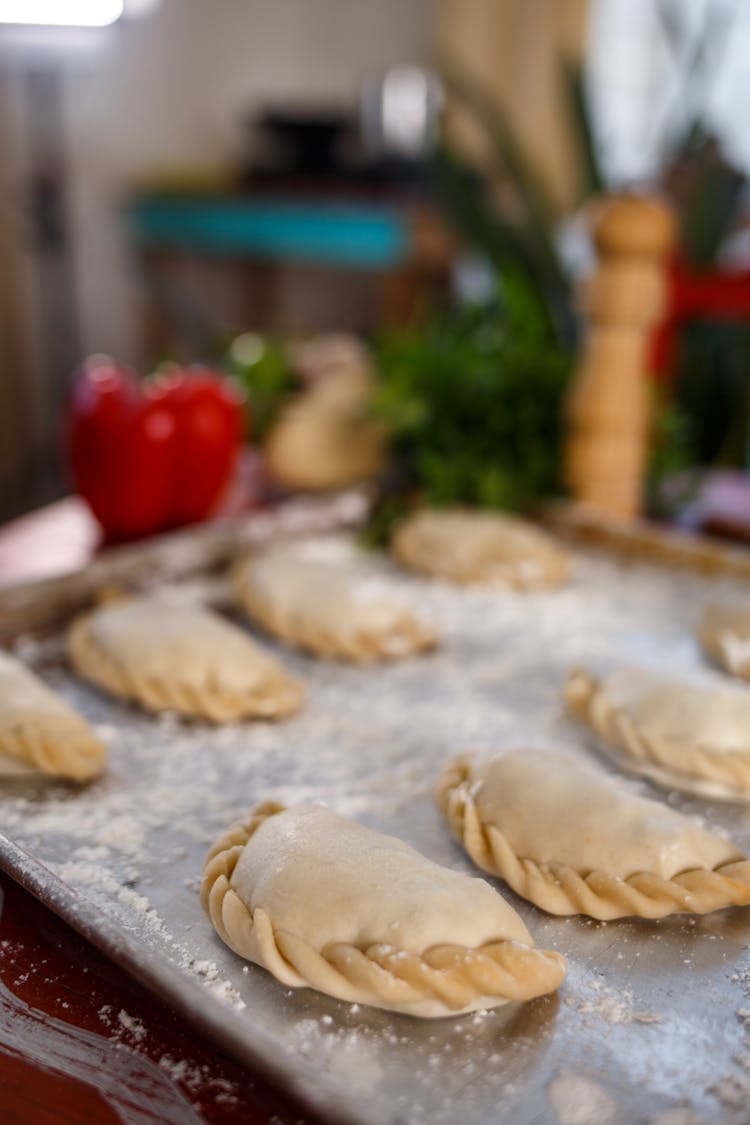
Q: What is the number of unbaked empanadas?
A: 8